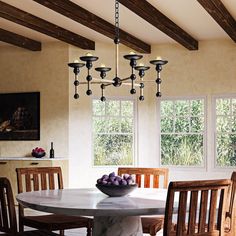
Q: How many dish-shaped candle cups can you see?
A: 6